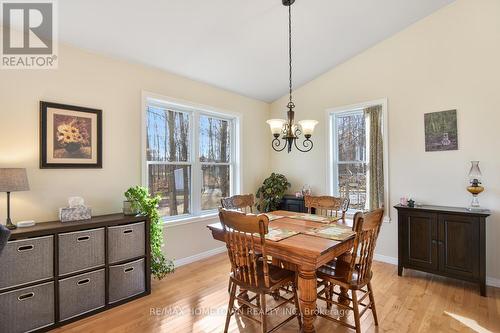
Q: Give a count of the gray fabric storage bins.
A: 6